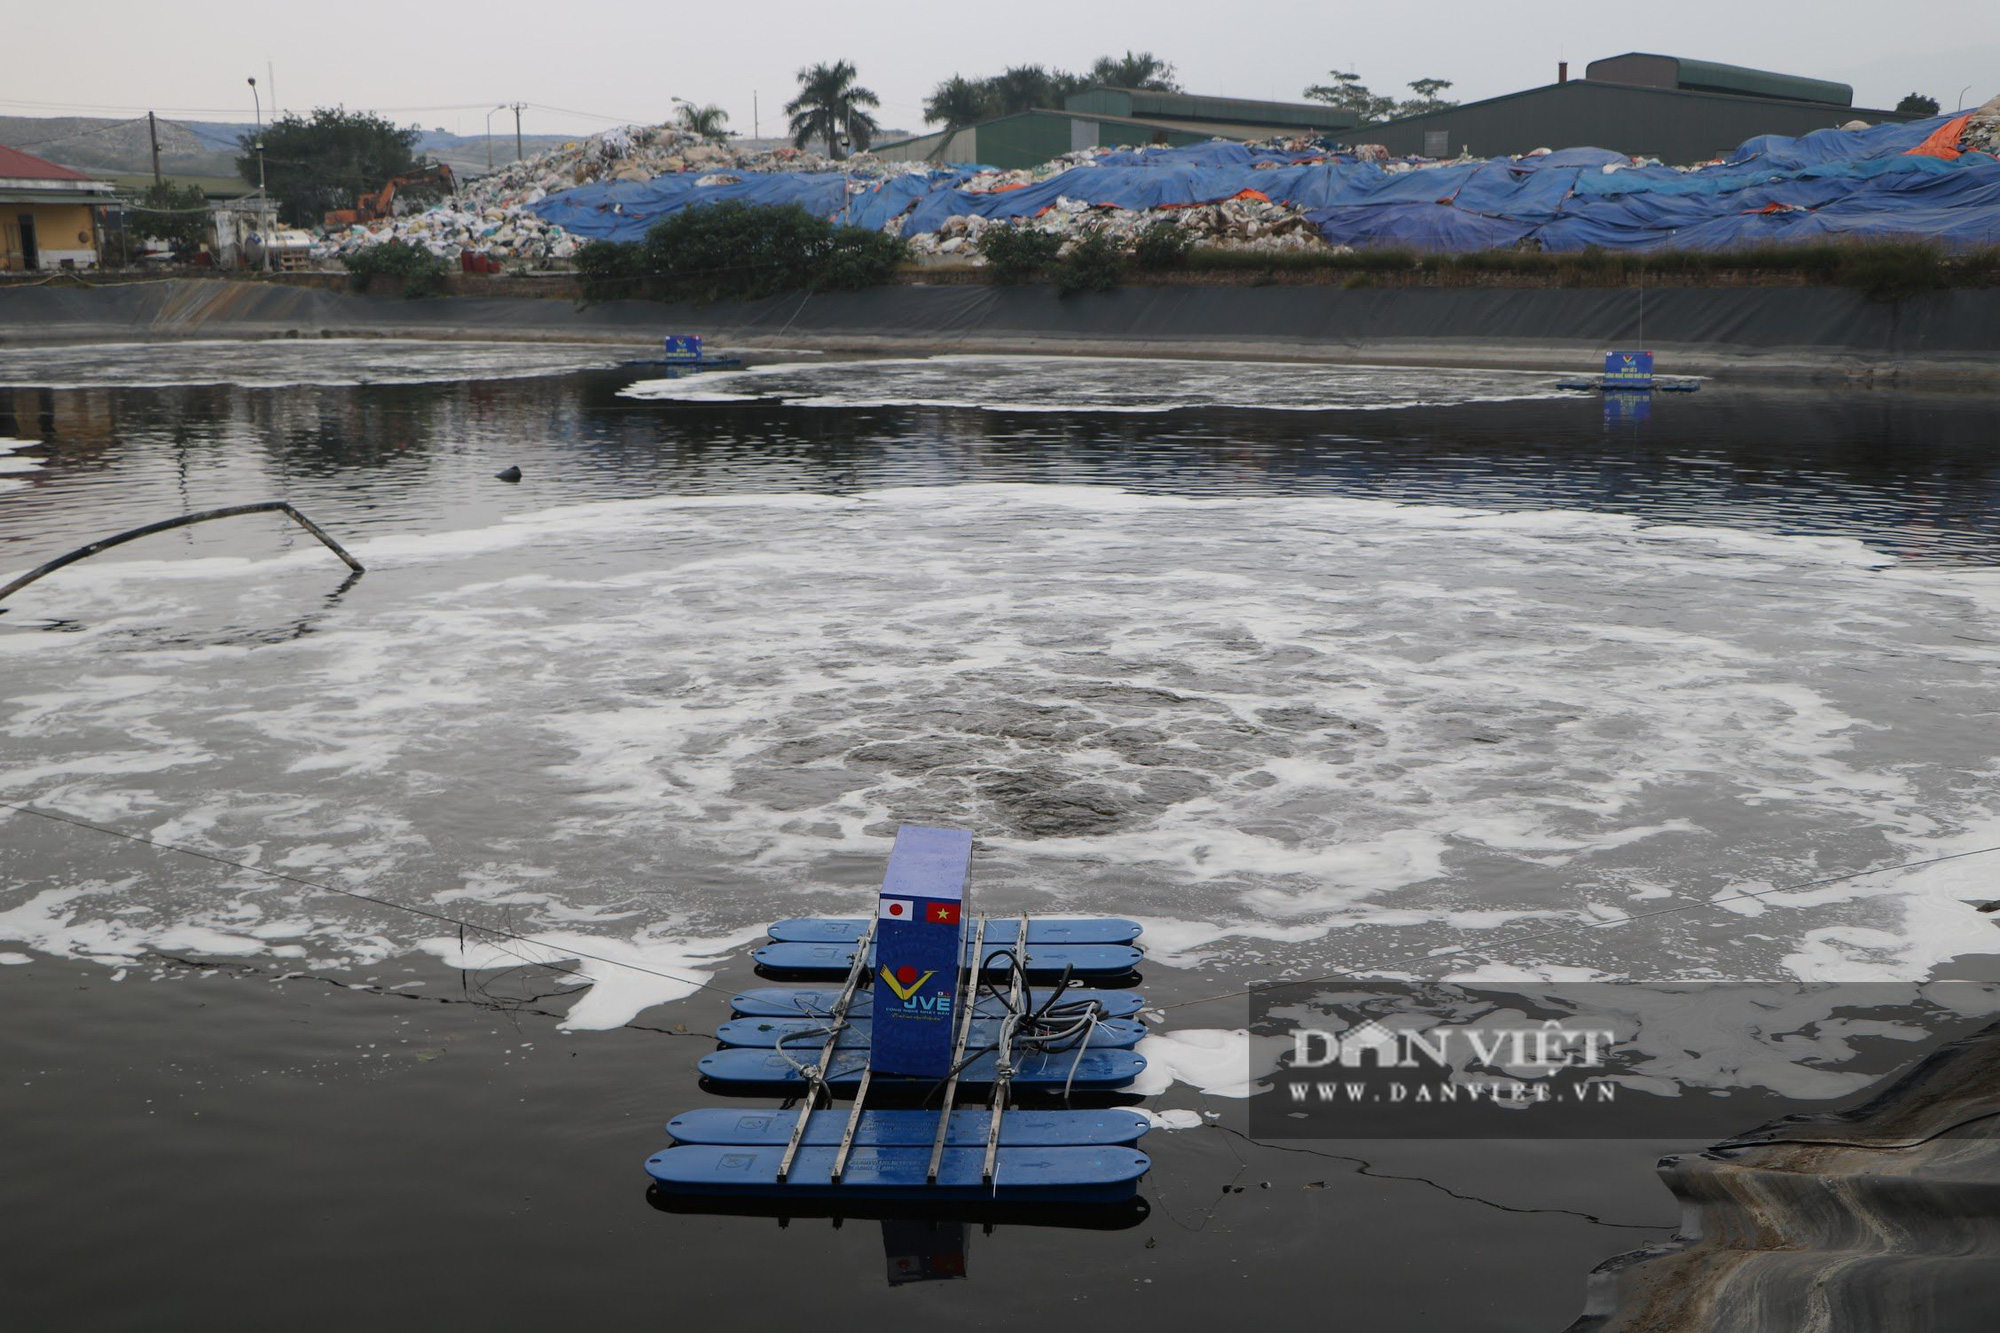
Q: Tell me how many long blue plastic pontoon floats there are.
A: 7